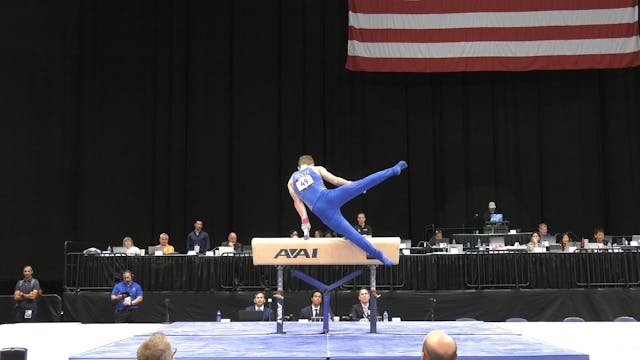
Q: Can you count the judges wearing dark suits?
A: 3